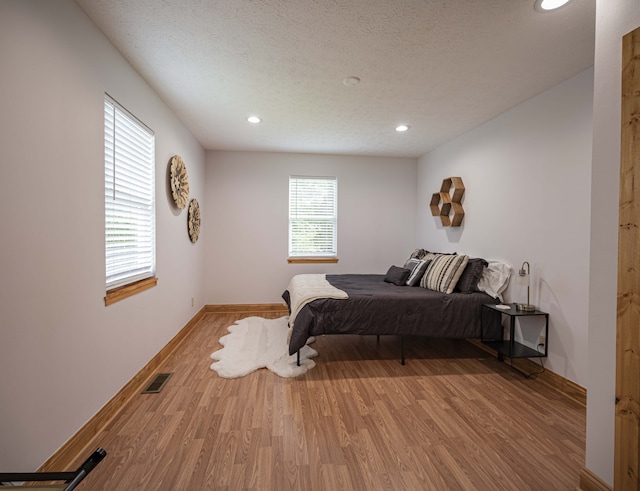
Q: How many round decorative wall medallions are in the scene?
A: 2